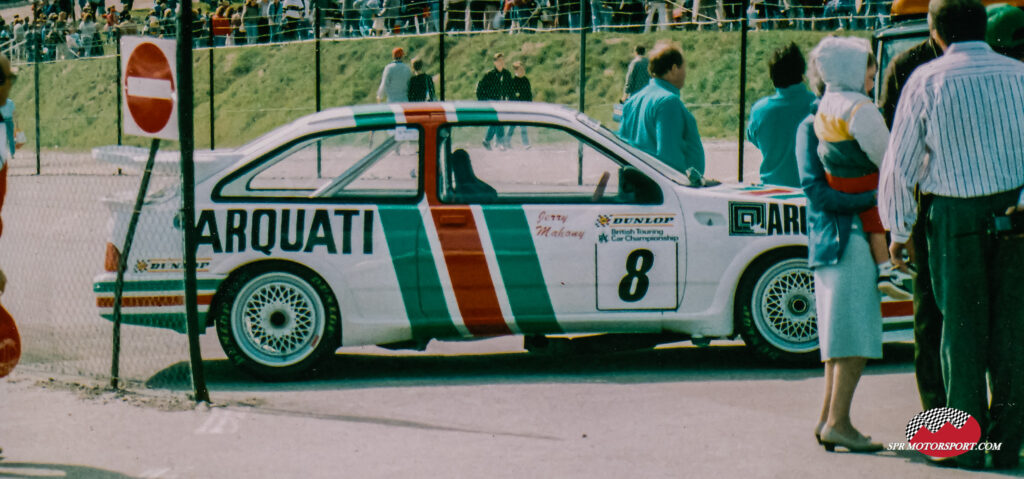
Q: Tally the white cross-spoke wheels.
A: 2